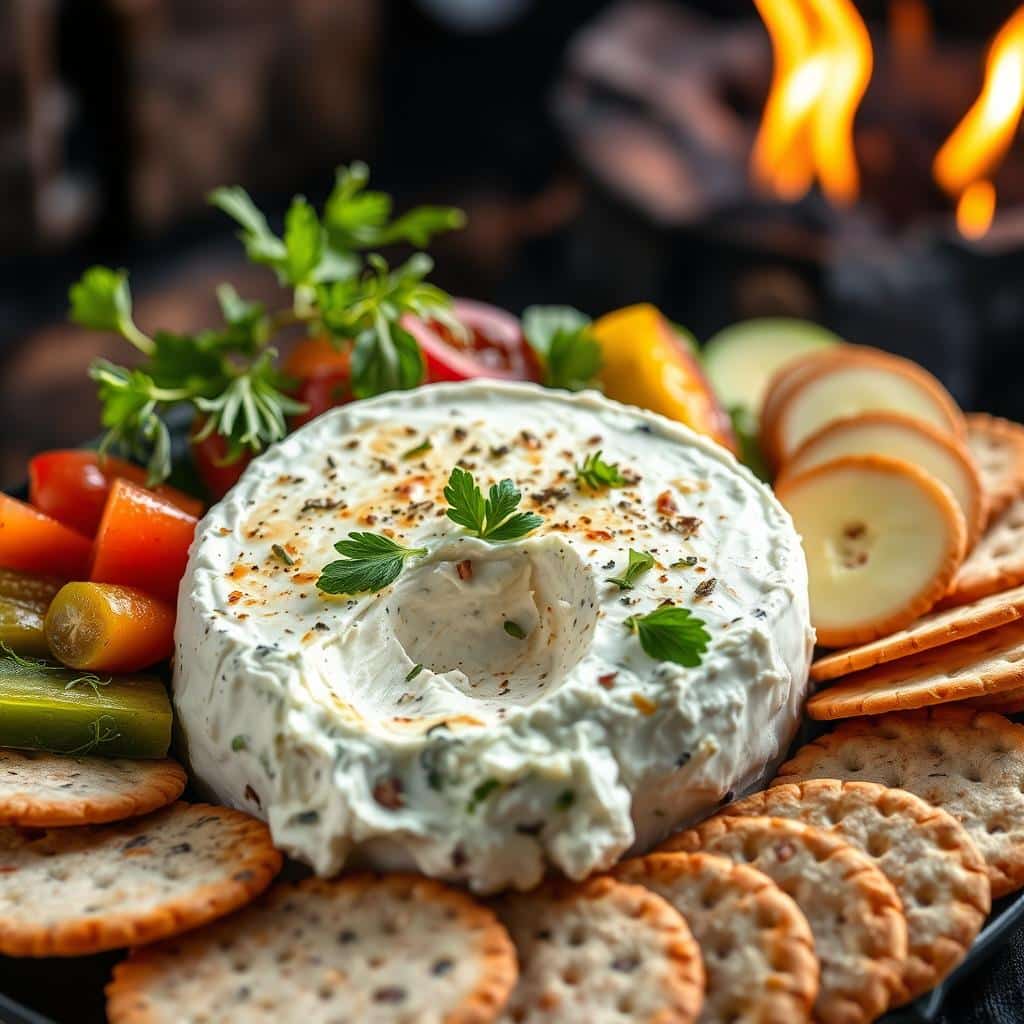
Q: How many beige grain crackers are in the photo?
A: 12